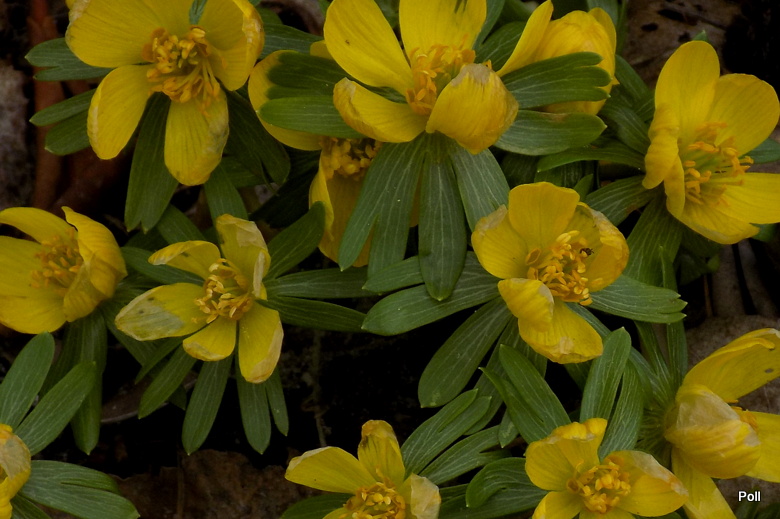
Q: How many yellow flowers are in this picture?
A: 12